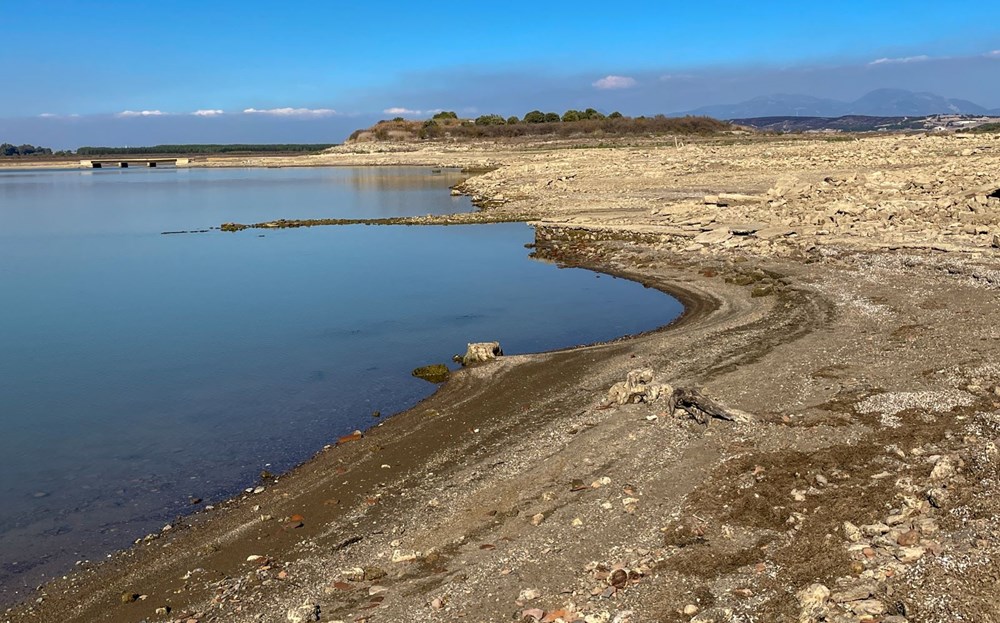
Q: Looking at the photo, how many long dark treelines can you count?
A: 1